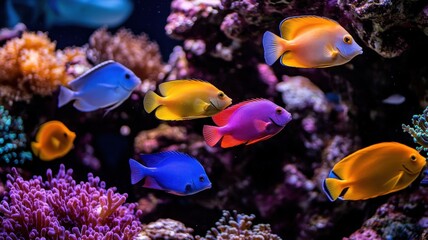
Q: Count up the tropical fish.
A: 7